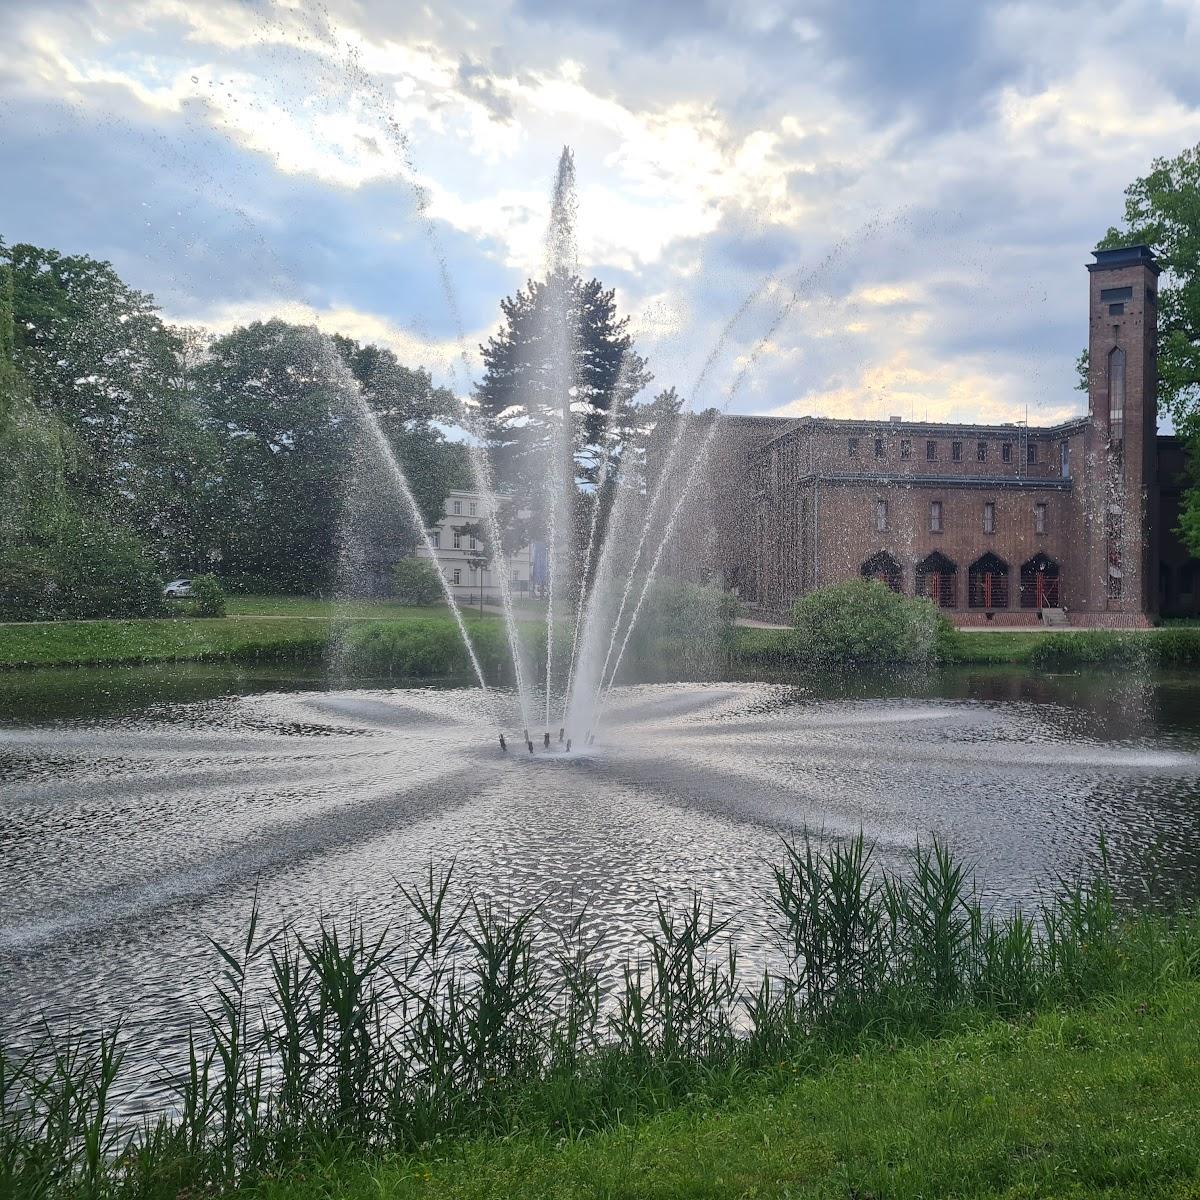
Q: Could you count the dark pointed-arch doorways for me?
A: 4